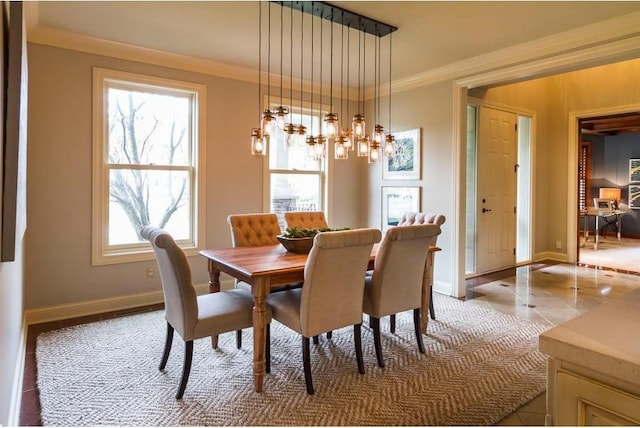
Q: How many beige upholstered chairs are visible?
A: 6